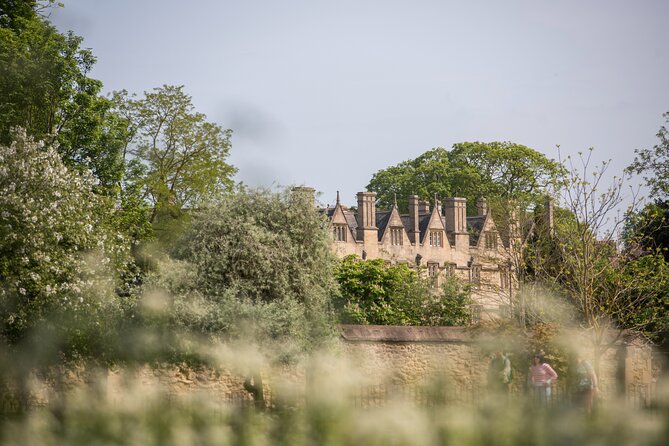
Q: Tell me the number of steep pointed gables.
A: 4